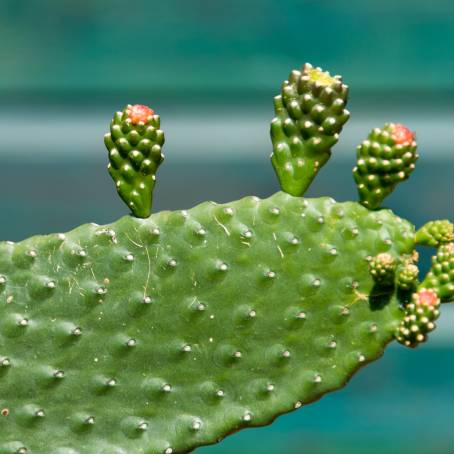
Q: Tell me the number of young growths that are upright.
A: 3